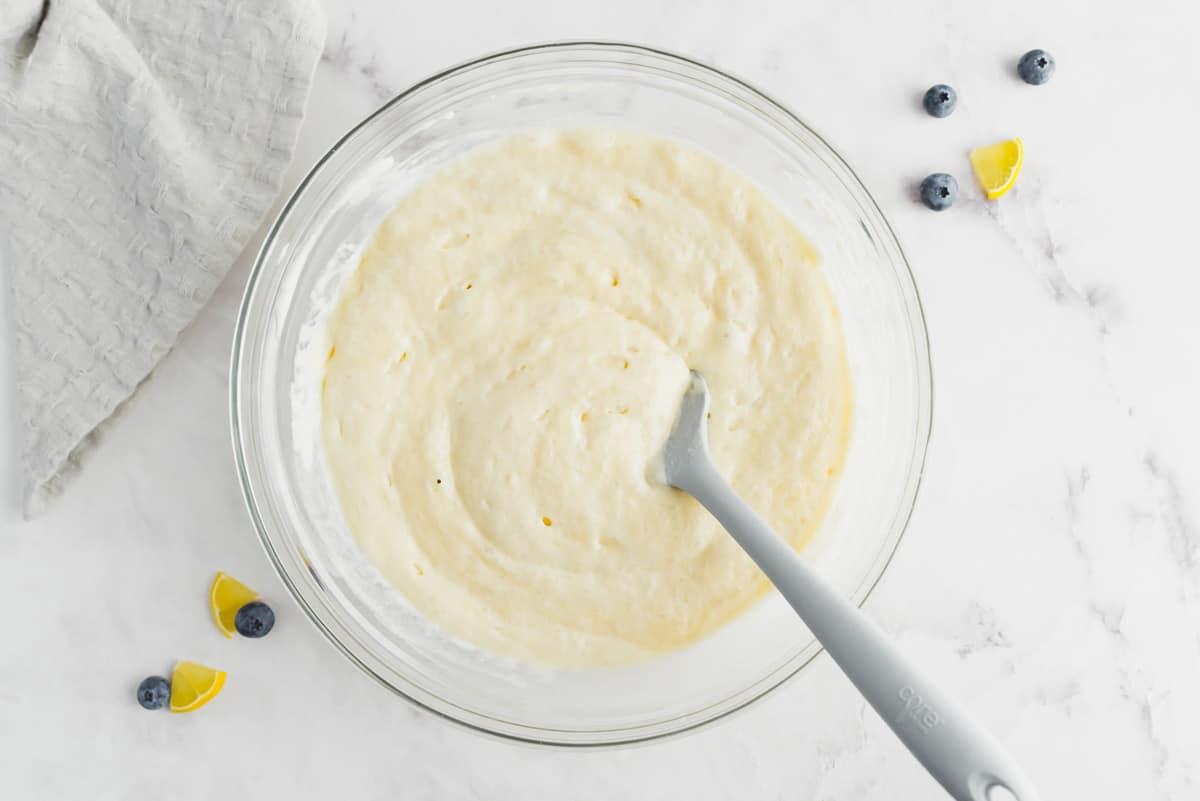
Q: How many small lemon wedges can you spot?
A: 3